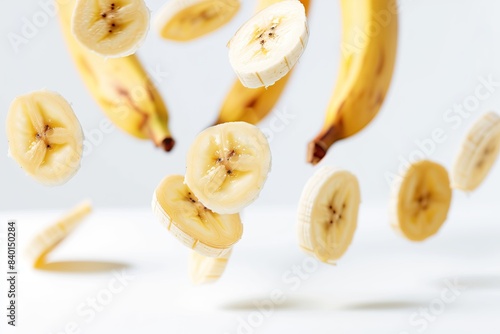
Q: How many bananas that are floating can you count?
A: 3